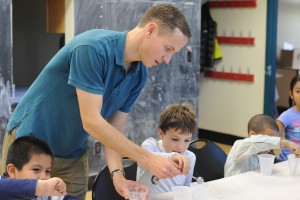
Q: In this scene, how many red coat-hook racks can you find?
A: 3